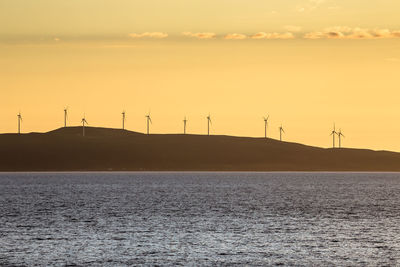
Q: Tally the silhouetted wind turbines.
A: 11